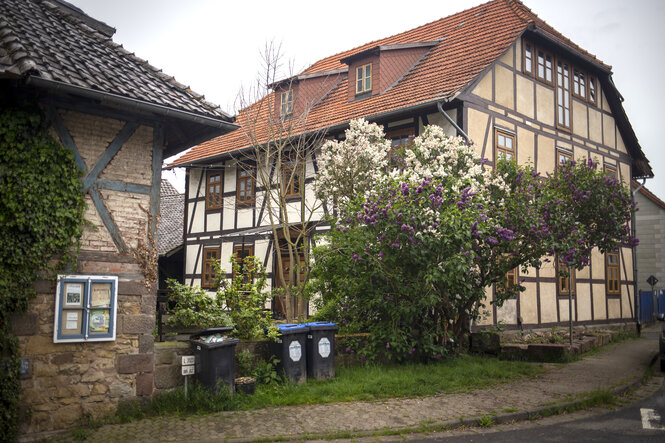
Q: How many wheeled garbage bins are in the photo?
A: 3